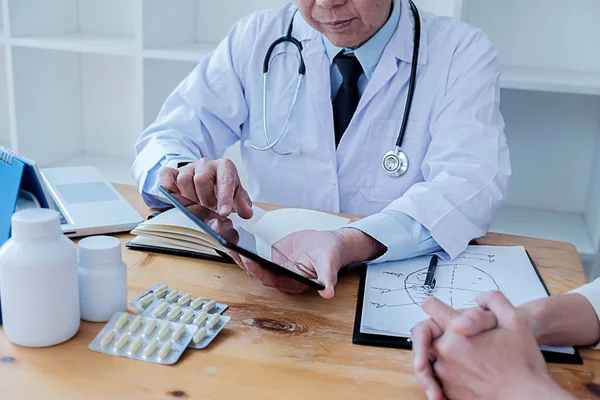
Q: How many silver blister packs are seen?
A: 3